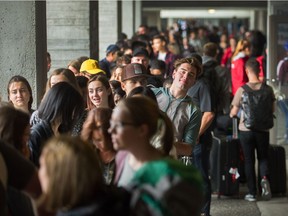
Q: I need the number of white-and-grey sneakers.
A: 2